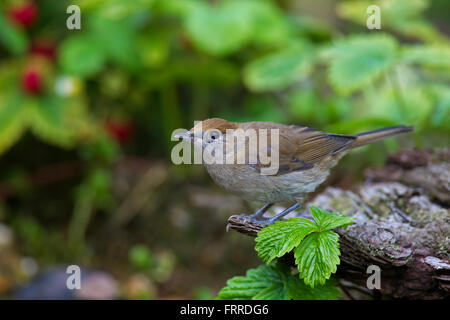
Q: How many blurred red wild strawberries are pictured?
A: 4